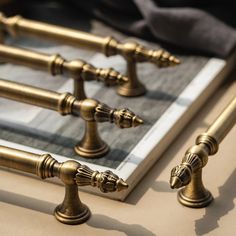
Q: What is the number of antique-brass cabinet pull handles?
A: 5